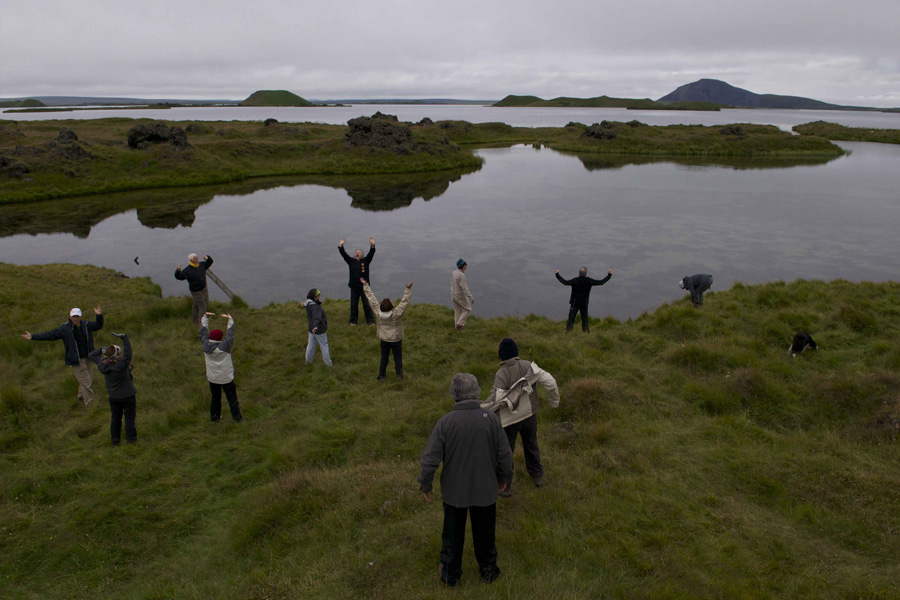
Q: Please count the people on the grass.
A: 12